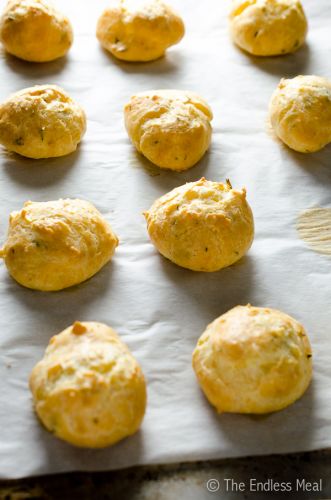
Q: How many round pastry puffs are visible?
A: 10